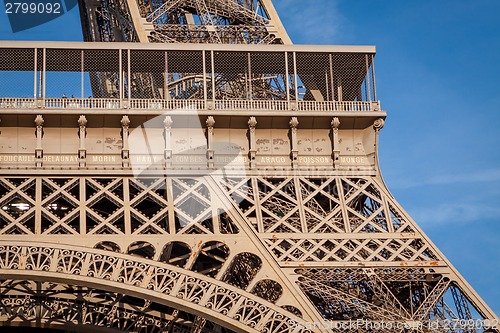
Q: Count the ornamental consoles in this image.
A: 9